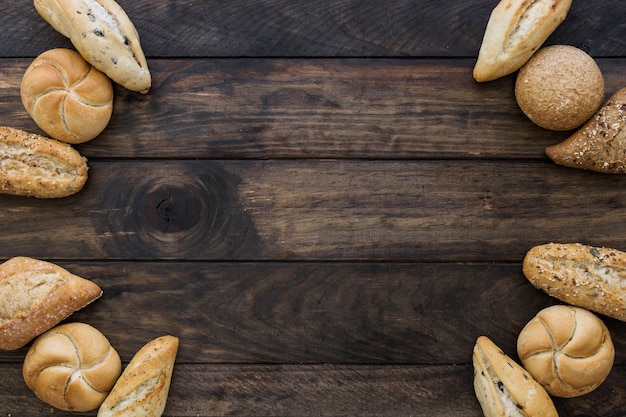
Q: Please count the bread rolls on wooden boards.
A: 12